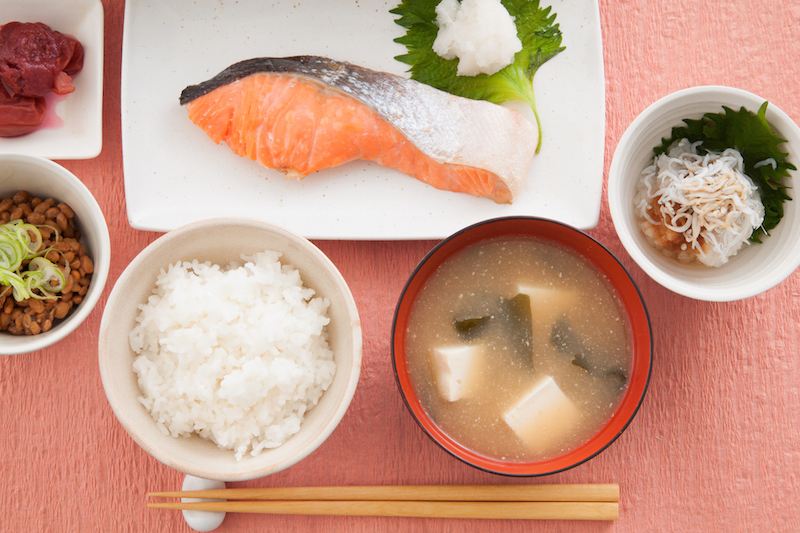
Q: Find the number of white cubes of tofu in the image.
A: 3